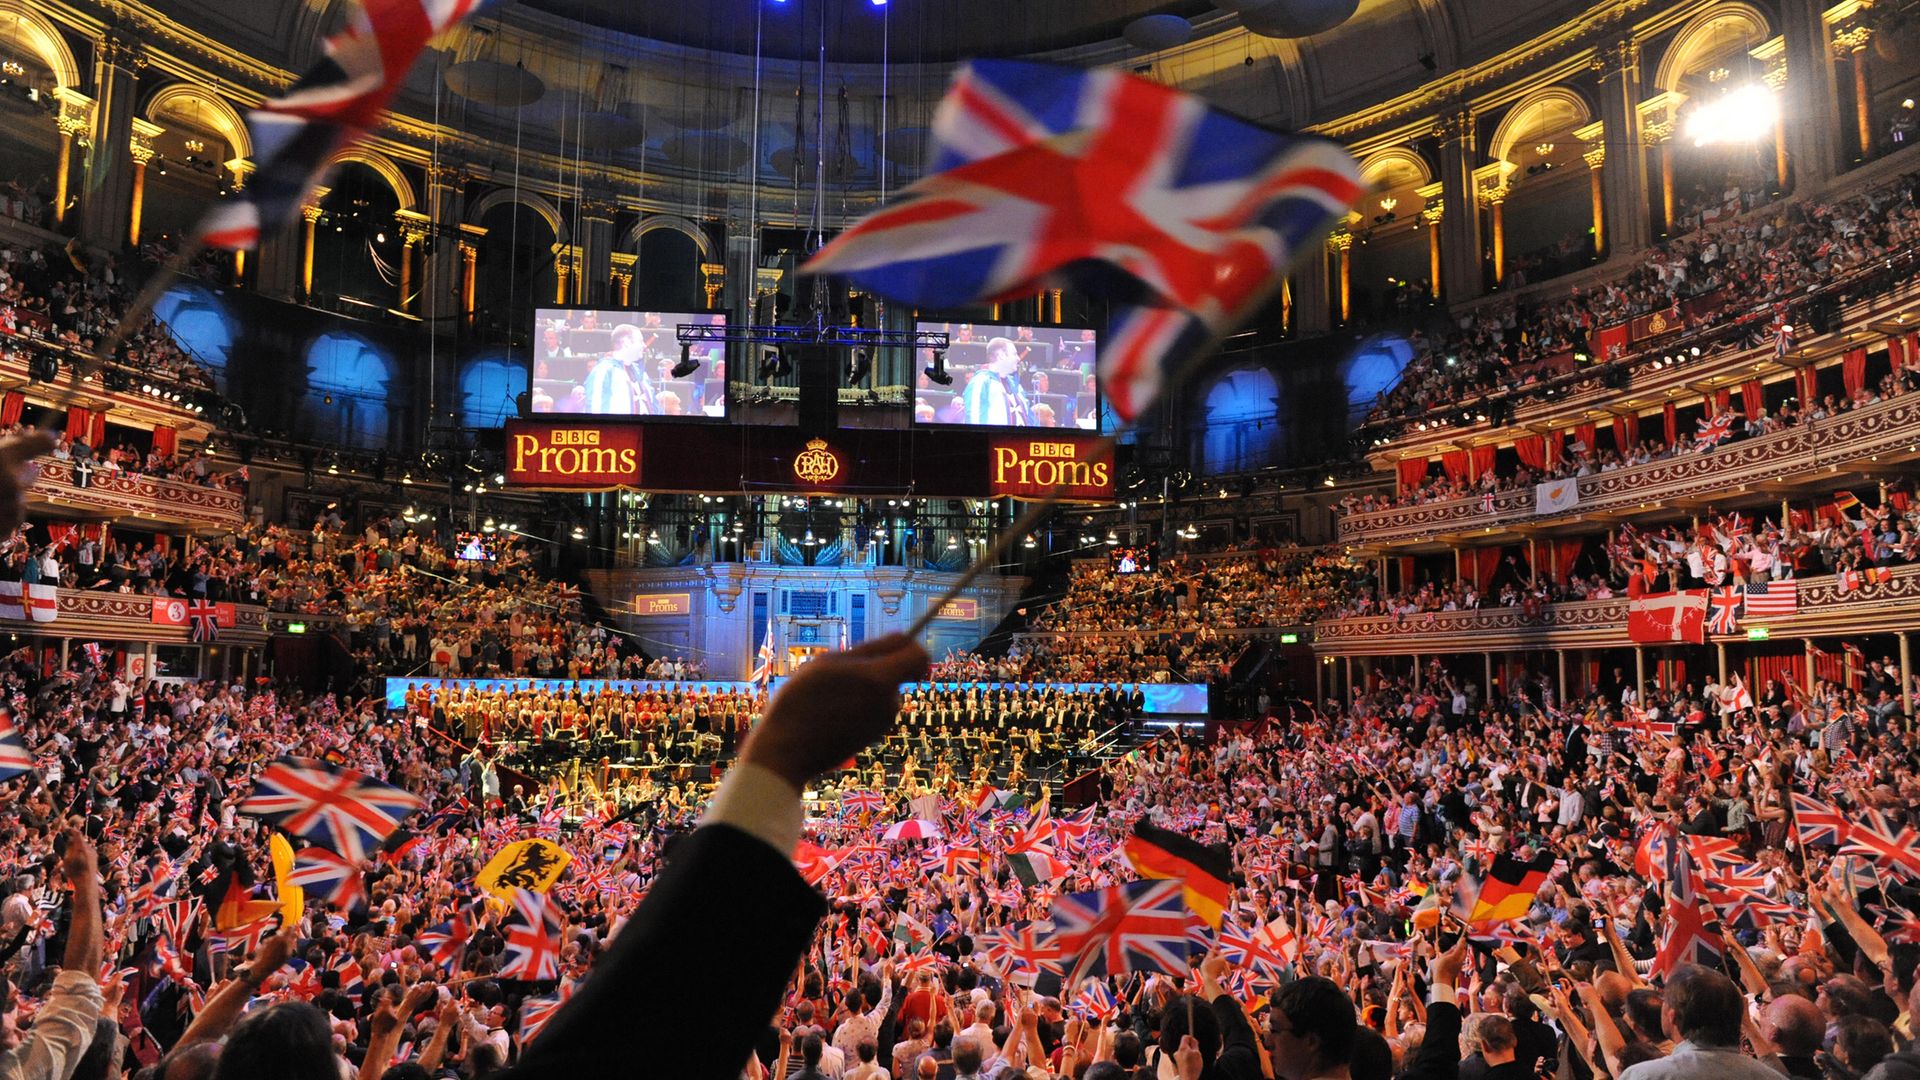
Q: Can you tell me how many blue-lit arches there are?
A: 5